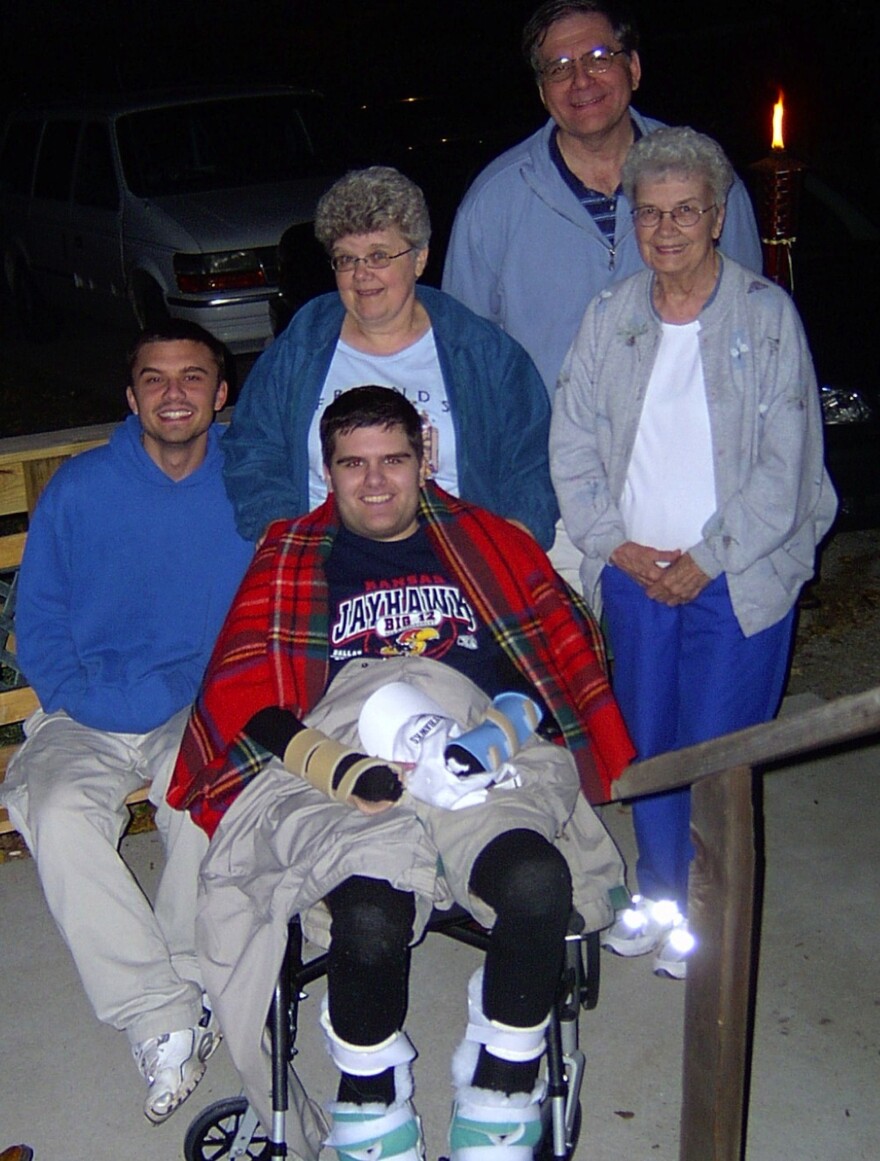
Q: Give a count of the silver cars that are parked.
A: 1